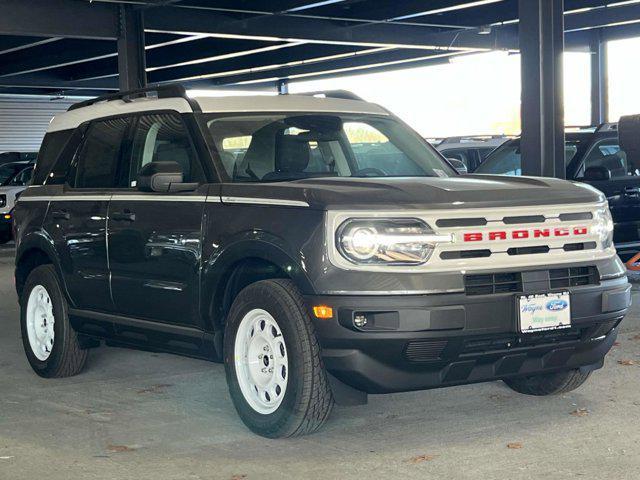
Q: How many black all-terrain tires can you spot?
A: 3